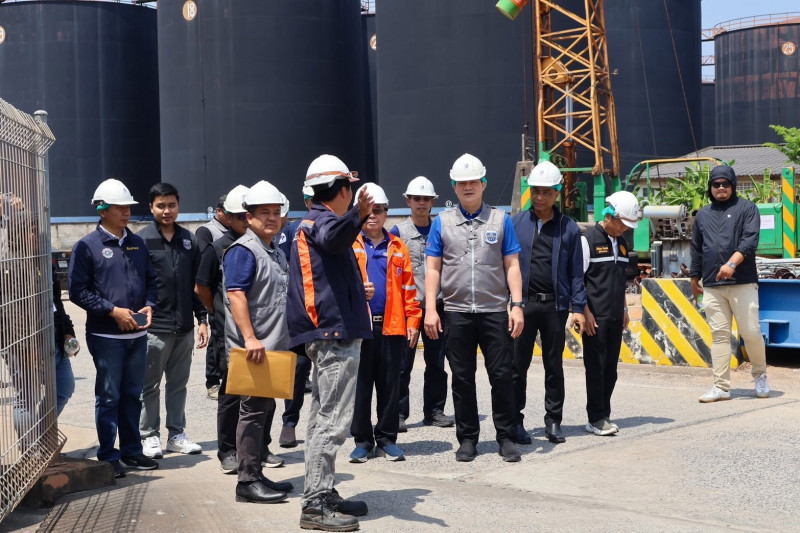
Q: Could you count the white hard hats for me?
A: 11